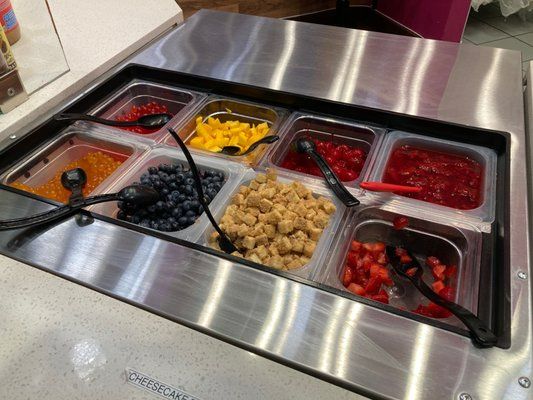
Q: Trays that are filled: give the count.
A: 8